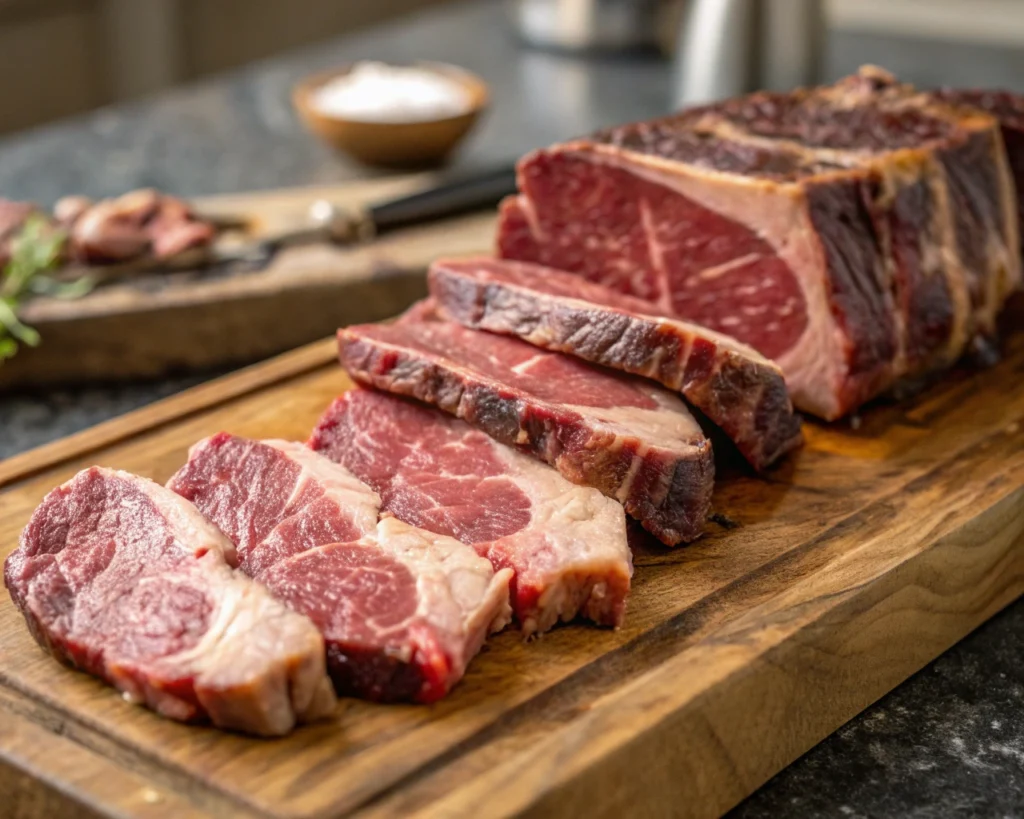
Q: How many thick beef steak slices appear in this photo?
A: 5